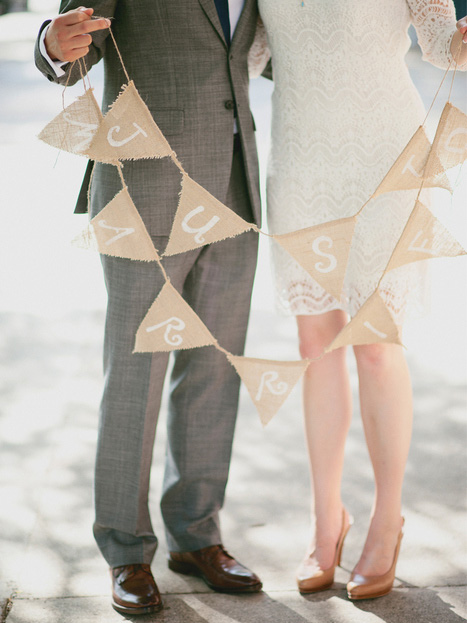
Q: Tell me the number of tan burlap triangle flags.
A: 11